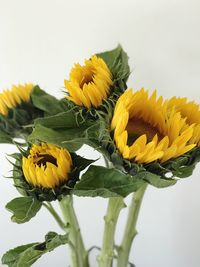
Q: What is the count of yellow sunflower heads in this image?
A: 5